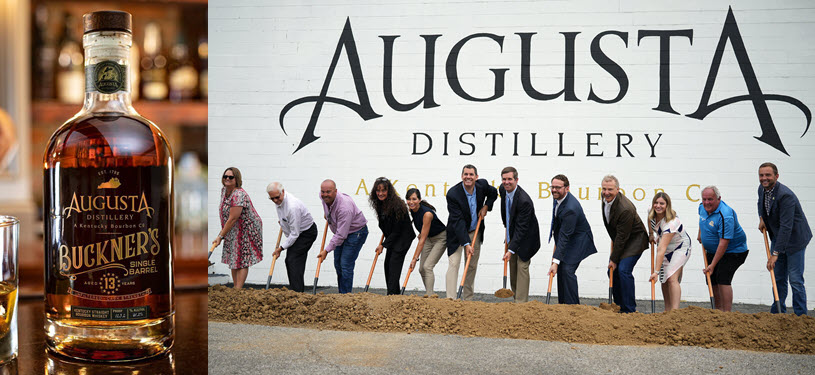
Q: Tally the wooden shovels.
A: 12